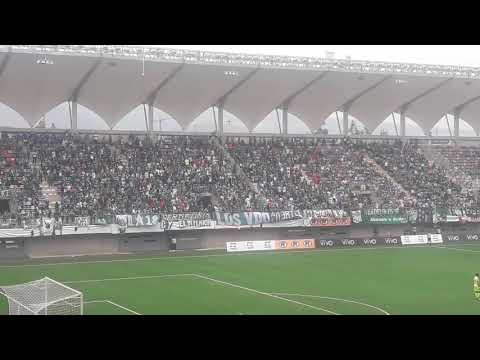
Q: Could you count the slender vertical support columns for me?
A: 7